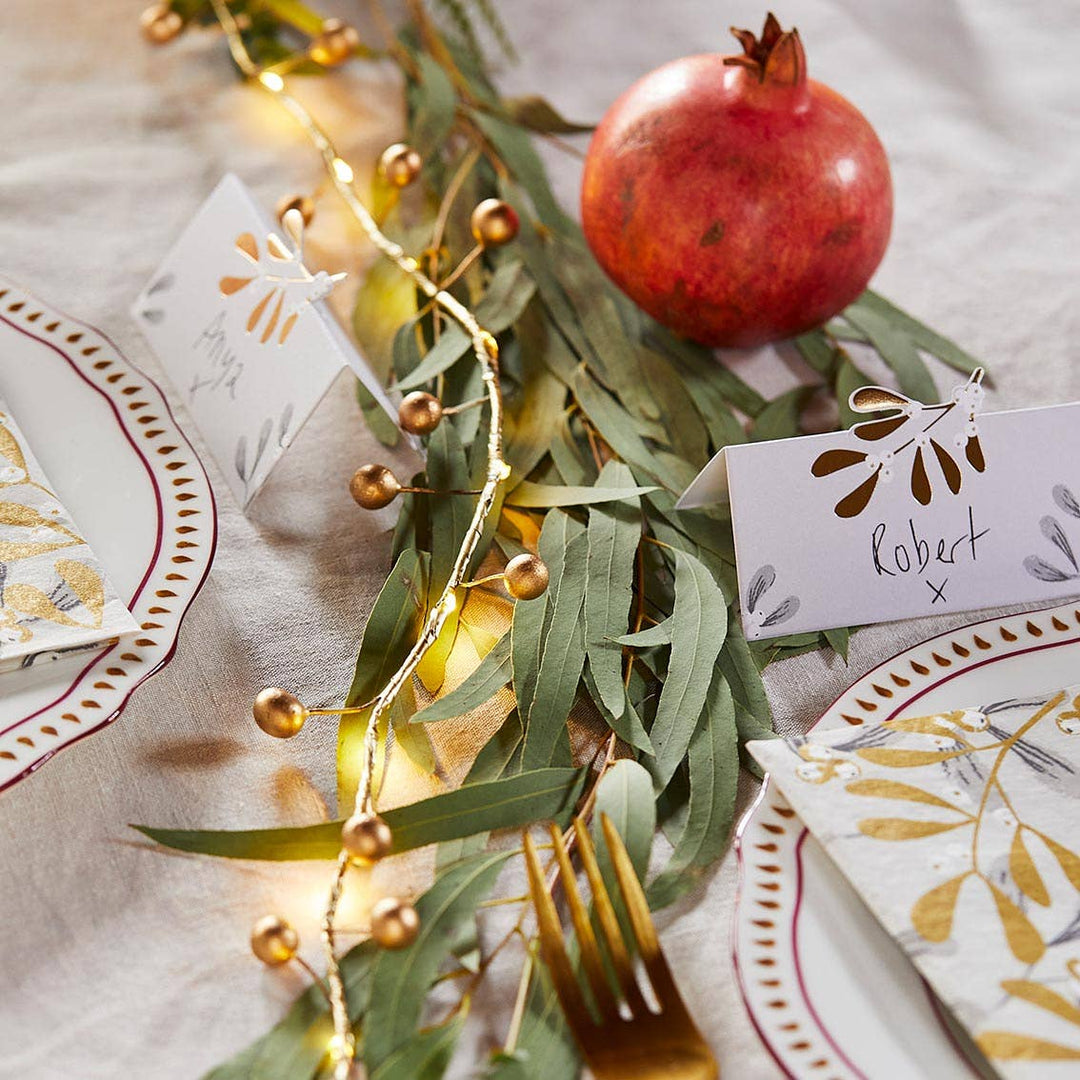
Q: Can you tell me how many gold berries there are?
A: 12